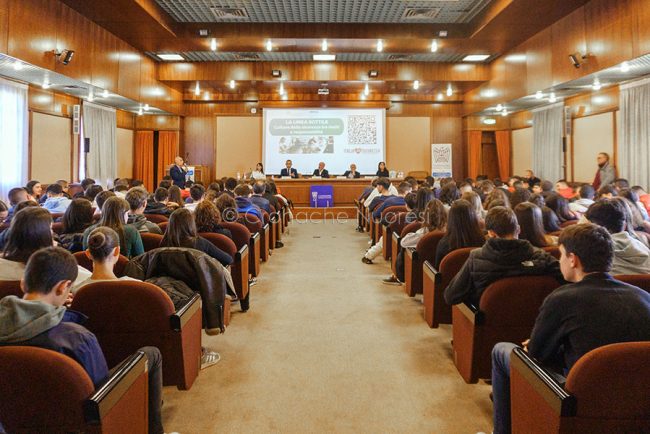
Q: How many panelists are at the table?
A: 5